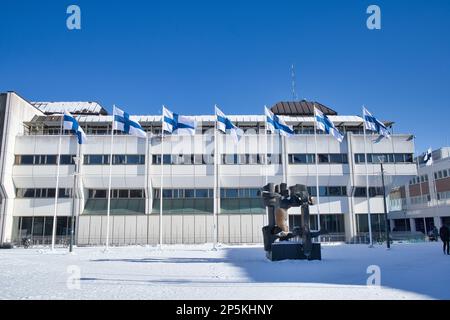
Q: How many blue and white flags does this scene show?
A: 8